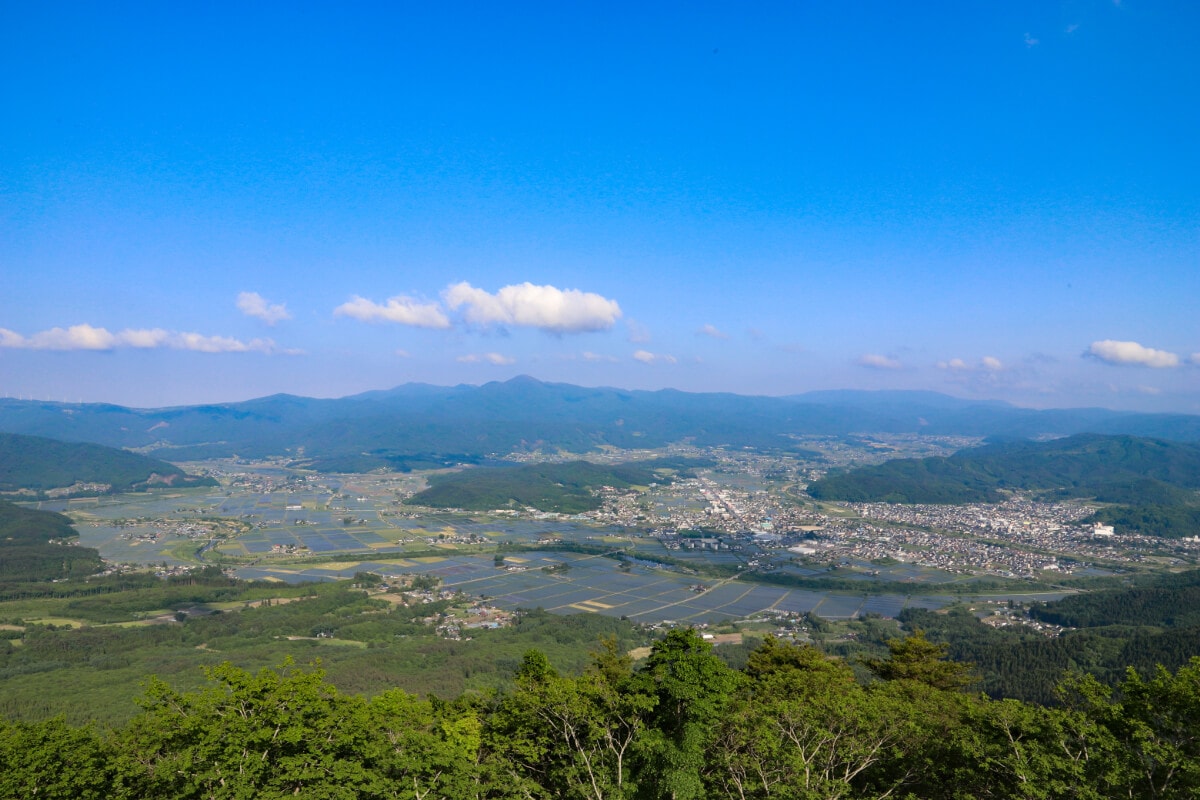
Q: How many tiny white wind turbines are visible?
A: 6